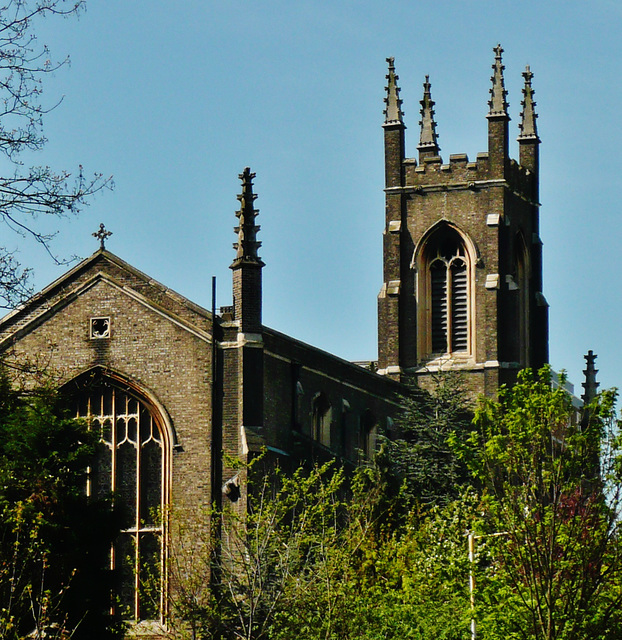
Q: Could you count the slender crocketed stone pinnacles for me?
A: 6